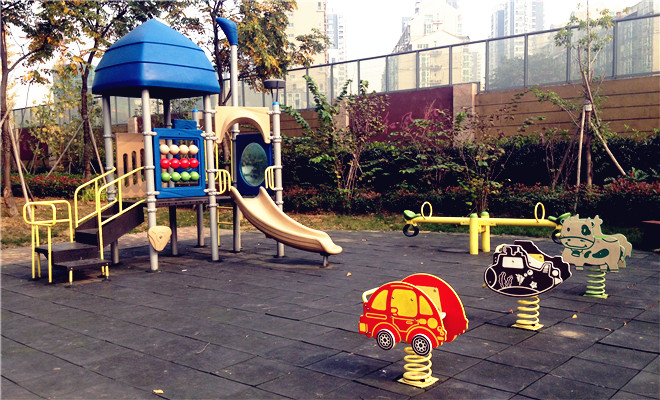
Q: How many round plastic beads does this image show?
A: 12